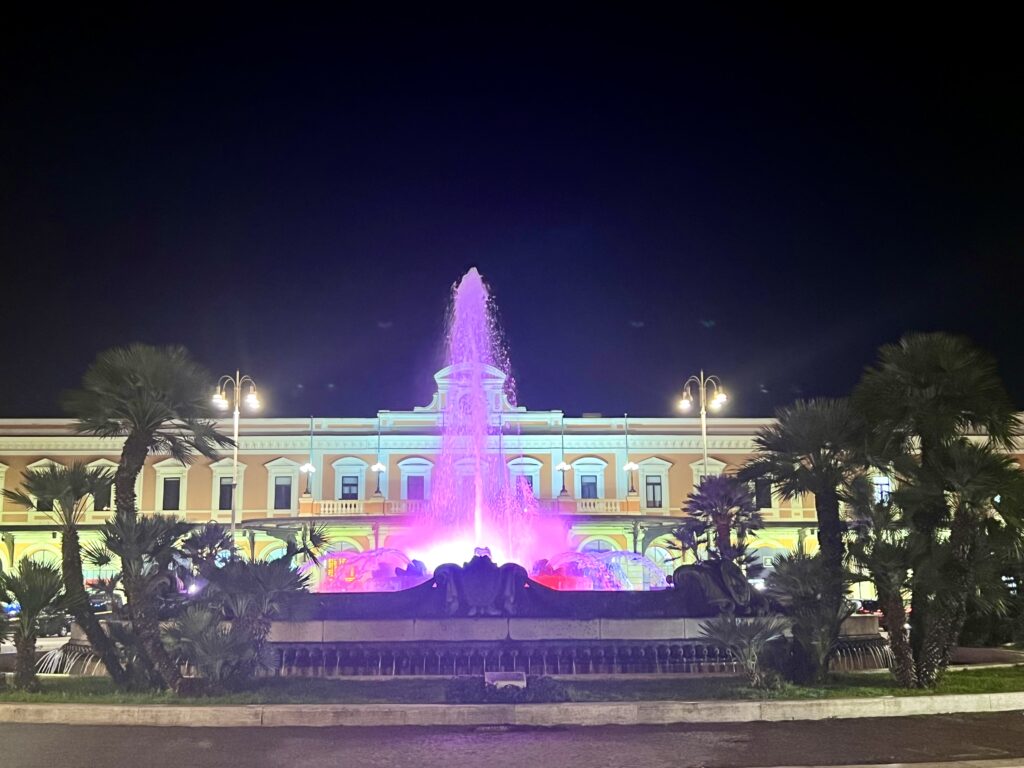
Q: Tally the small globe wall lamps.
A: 4